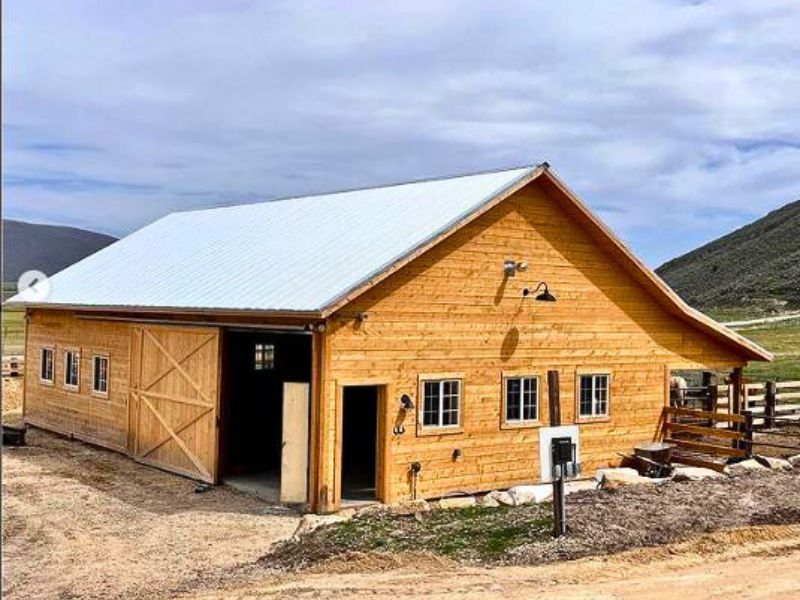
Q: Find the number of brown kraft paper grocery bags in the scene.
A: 0